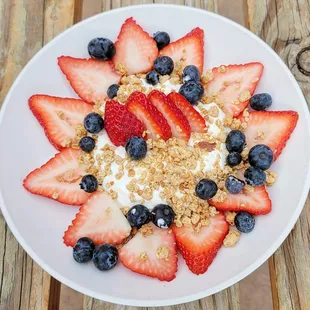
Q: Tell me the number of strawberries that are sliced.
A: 15